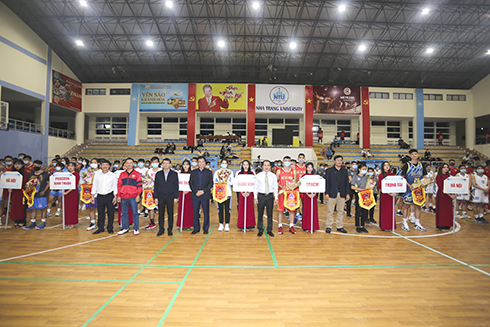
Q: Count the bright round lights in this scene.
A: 12